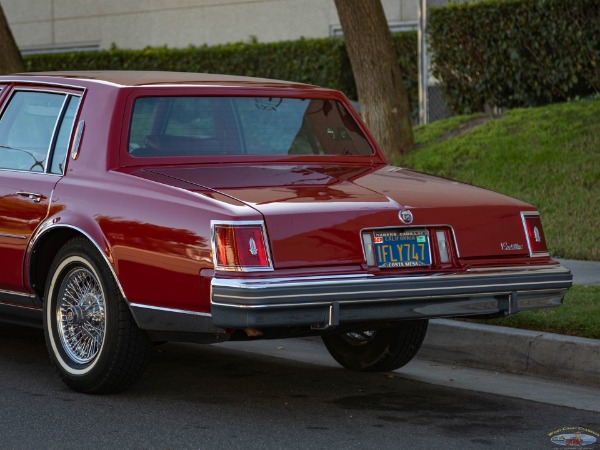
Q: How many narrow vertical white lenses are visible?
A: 2